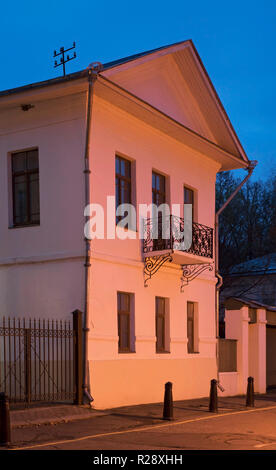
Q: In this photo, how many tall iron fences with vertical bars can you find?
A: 1